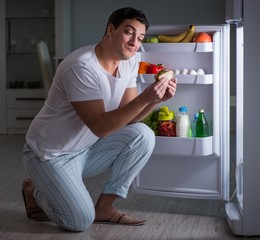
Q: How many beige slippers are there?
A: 2